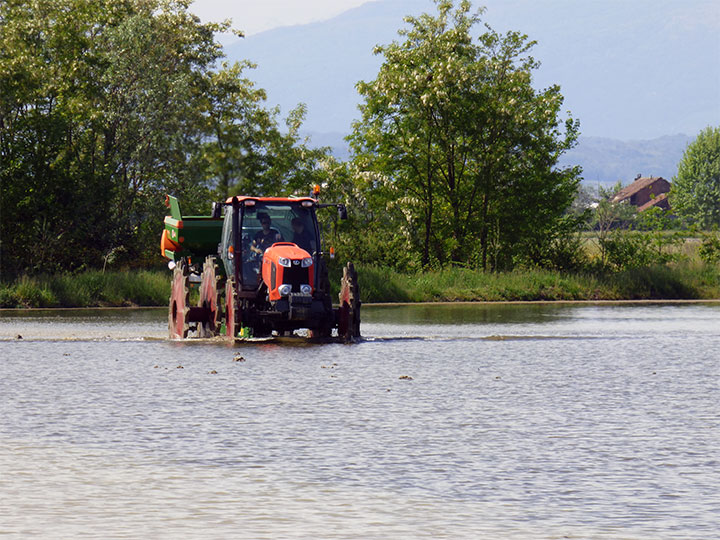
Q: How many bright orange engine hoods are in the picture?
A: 1